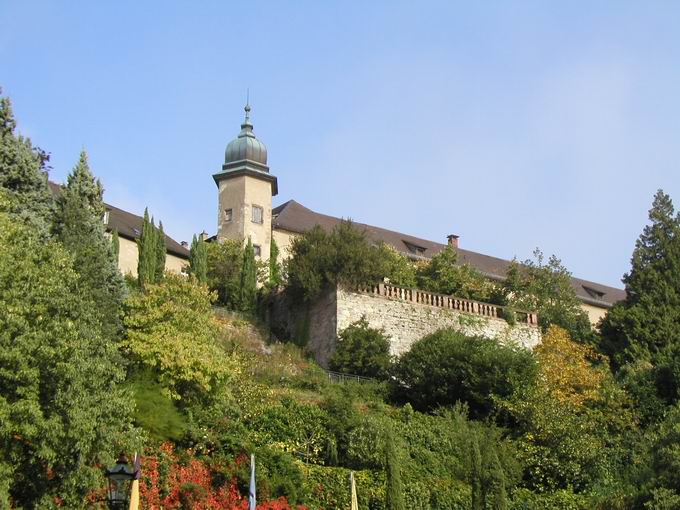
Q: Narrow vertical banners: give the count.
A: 3